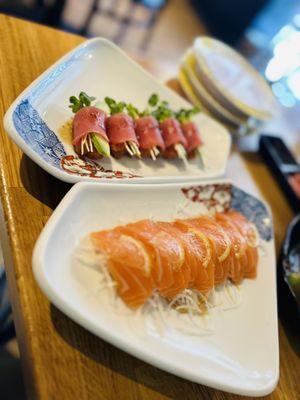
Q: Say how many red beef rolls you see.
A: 5